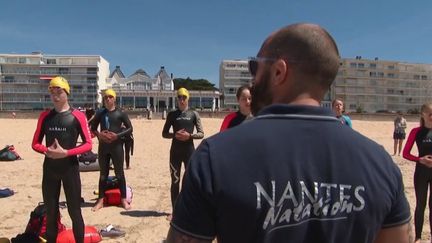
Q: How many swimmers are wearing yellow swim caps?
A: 3